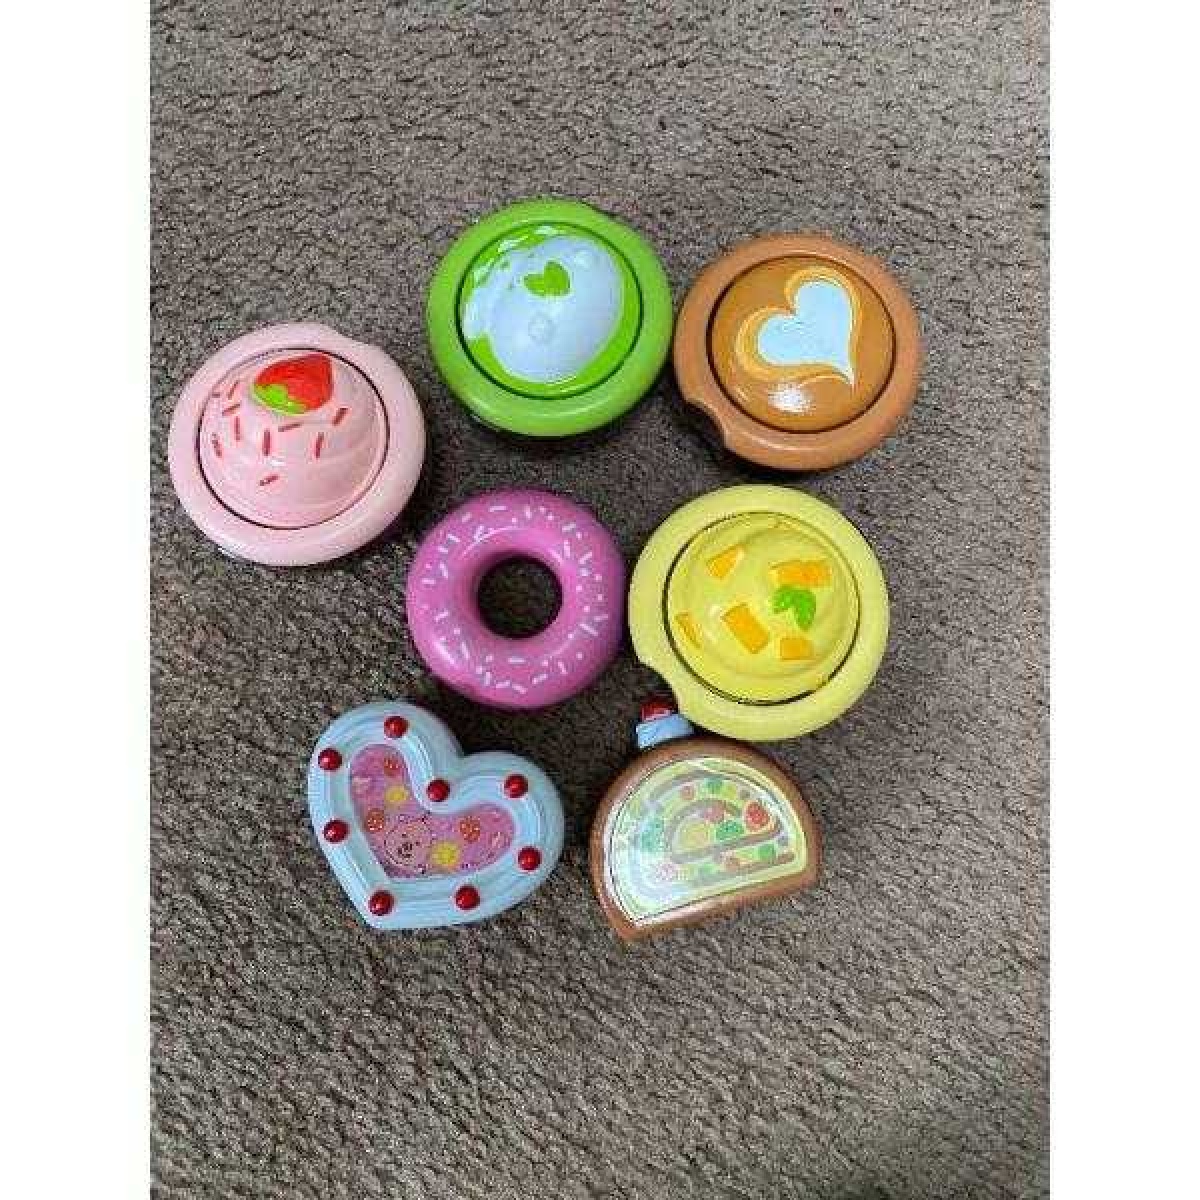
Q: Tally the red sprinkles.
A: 10